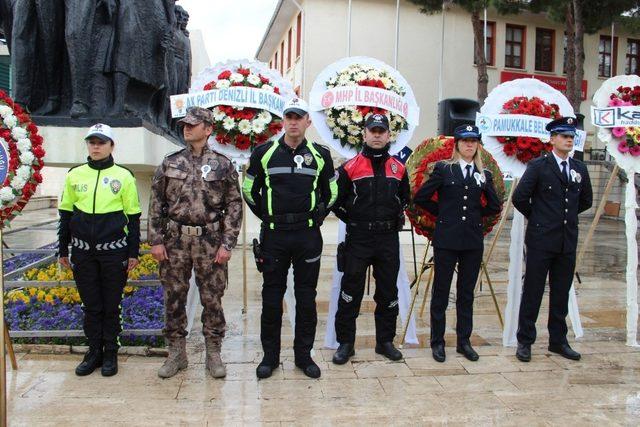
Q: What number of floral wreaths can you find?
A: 6